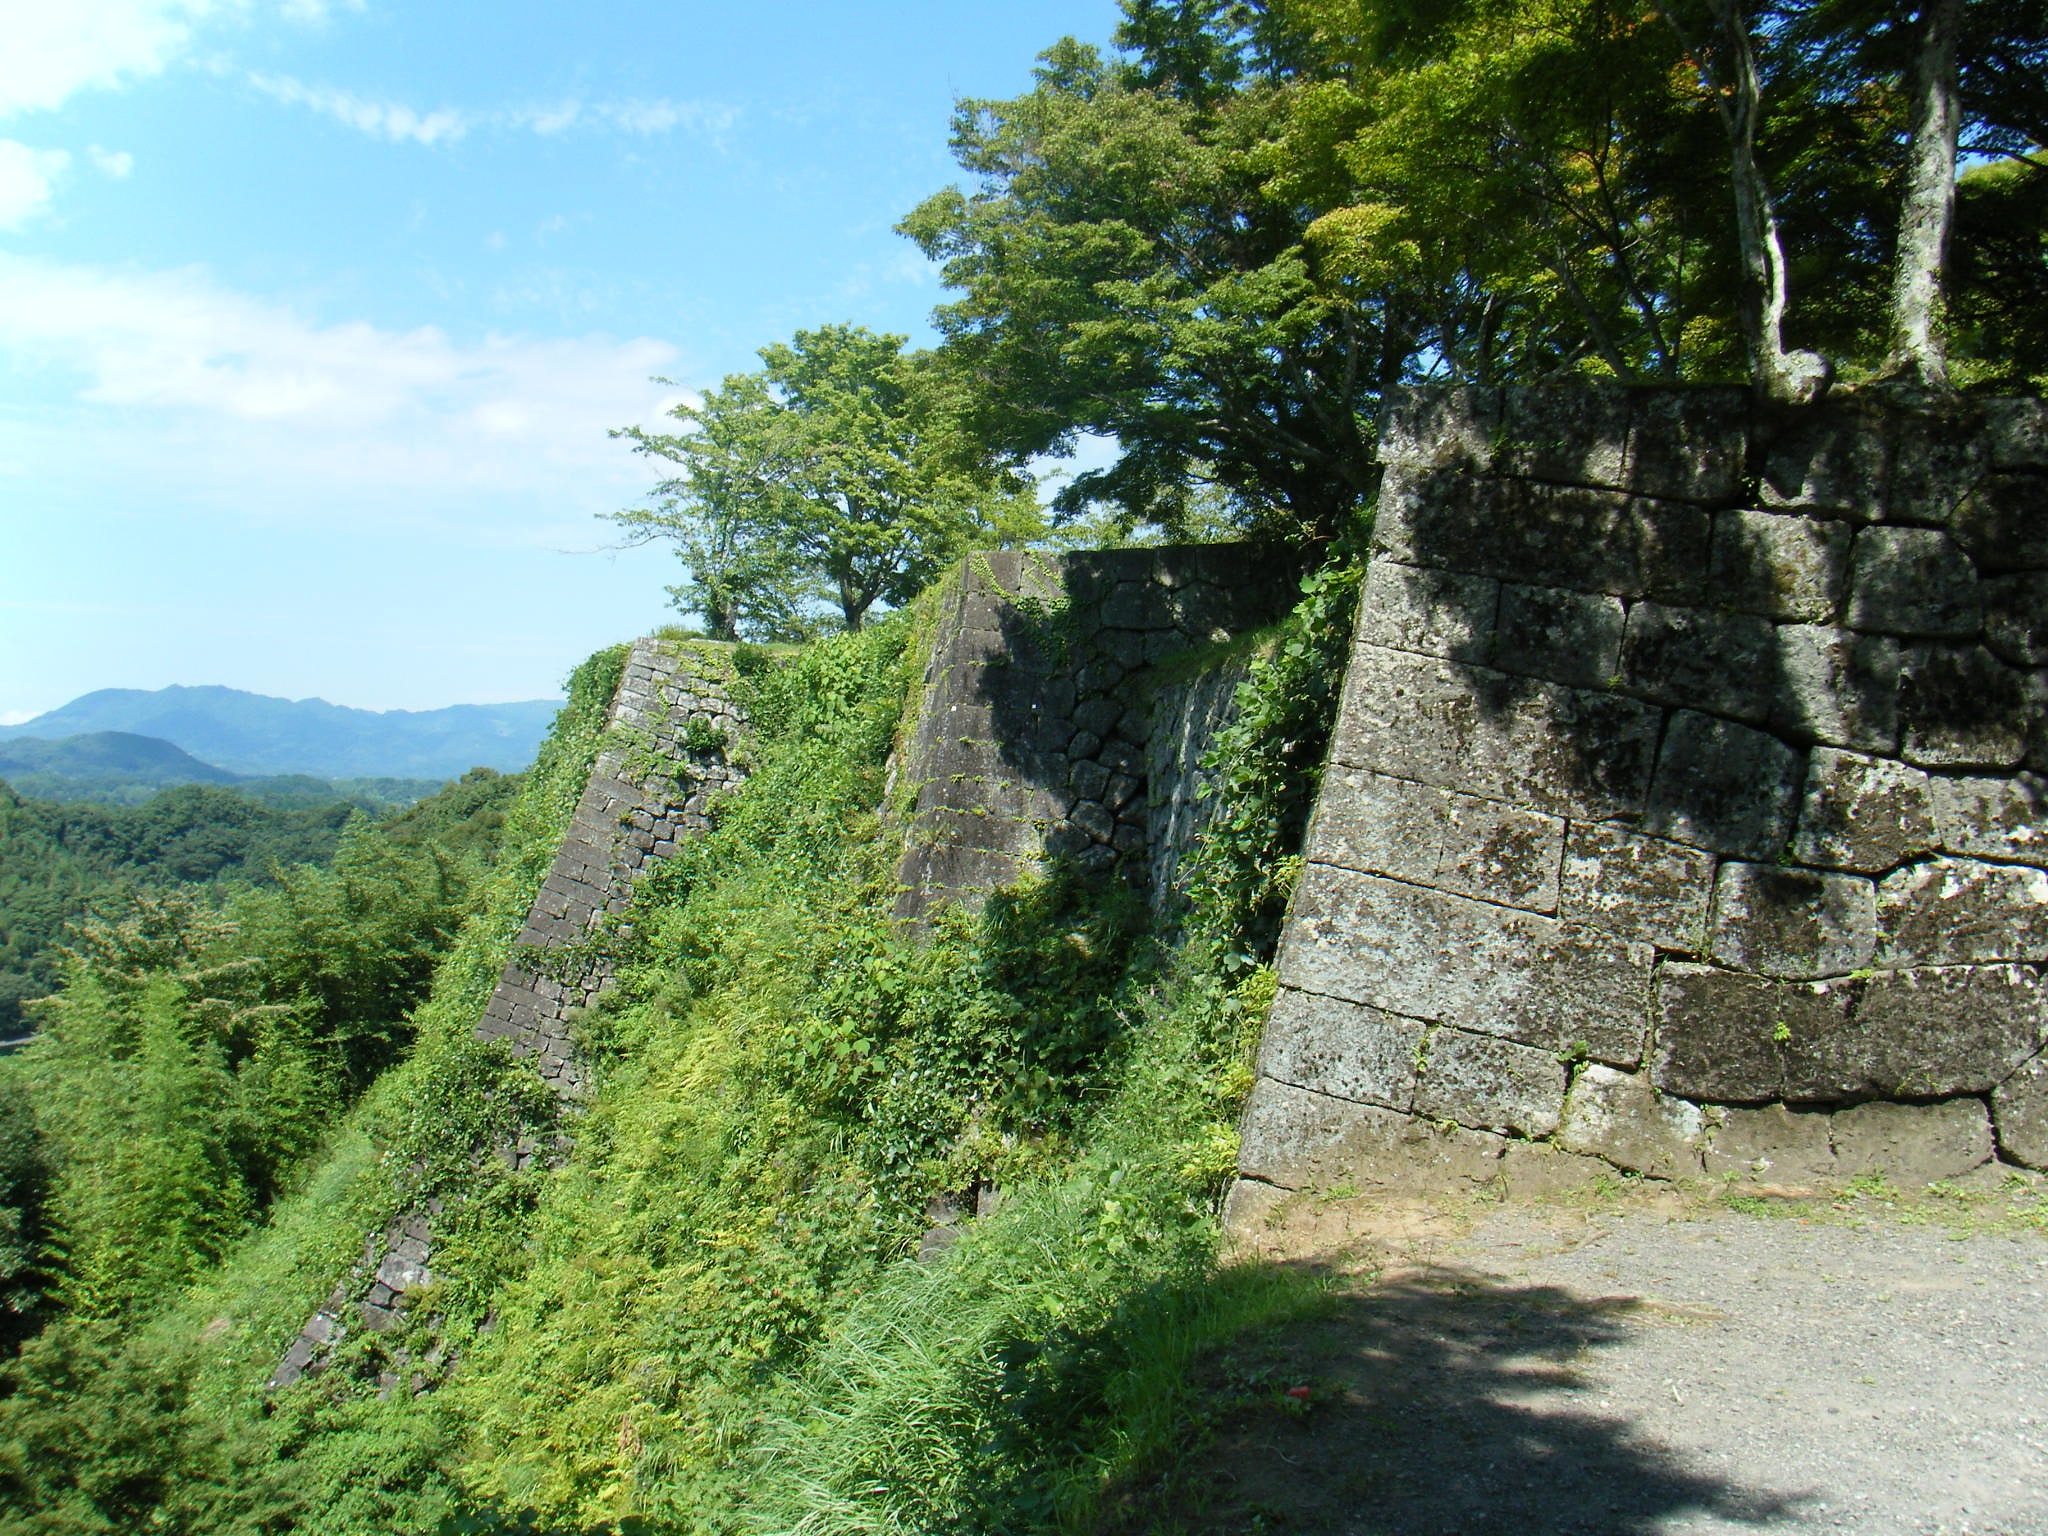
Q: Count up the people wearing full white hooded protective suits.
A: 0